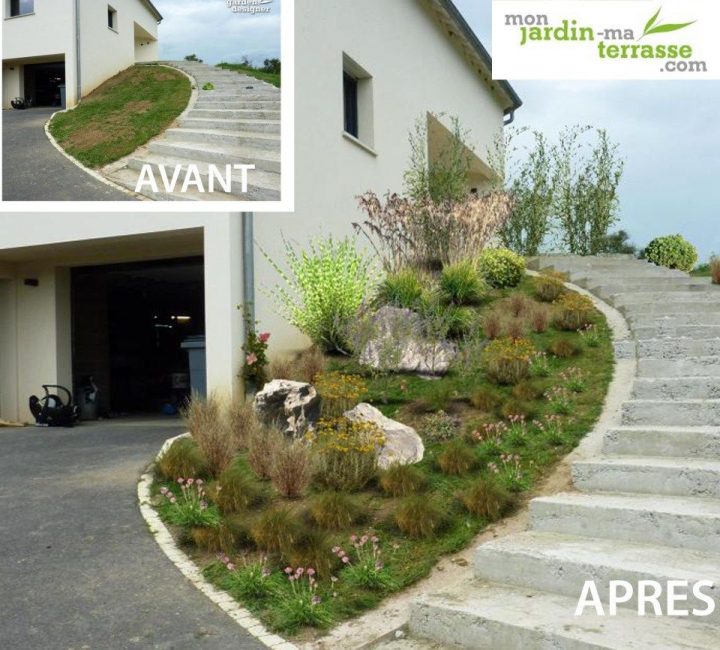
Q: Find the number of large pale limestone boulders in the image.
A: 3